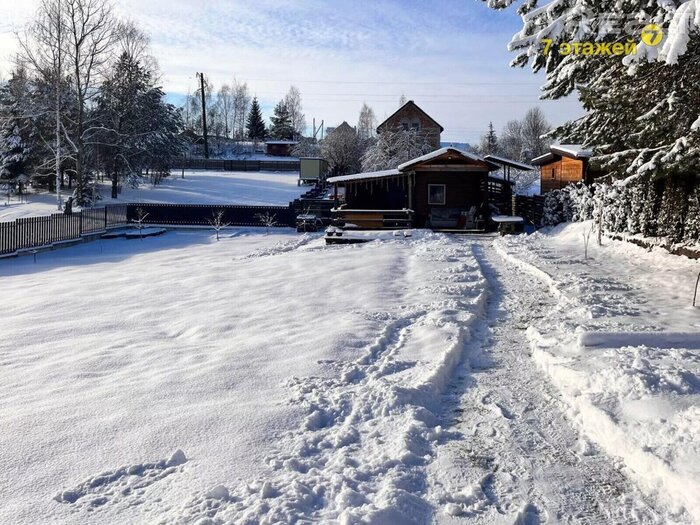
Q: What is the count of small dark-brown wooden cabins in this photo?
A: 1